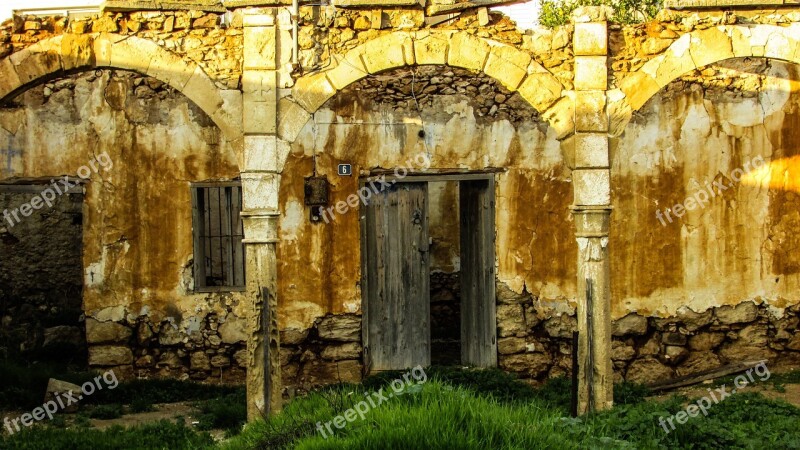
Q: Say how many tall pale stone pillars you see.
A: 2